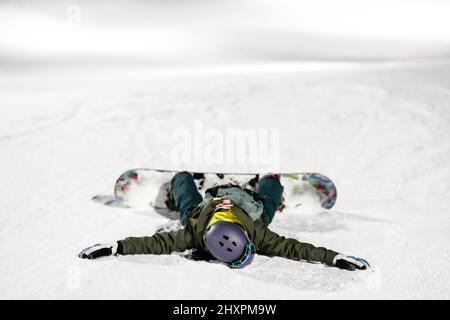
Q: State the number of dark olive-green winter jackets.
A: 1